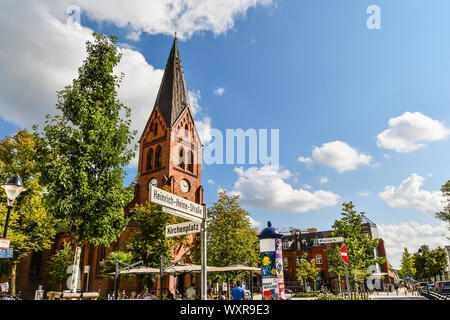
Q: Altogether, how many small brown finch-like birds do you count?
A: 0